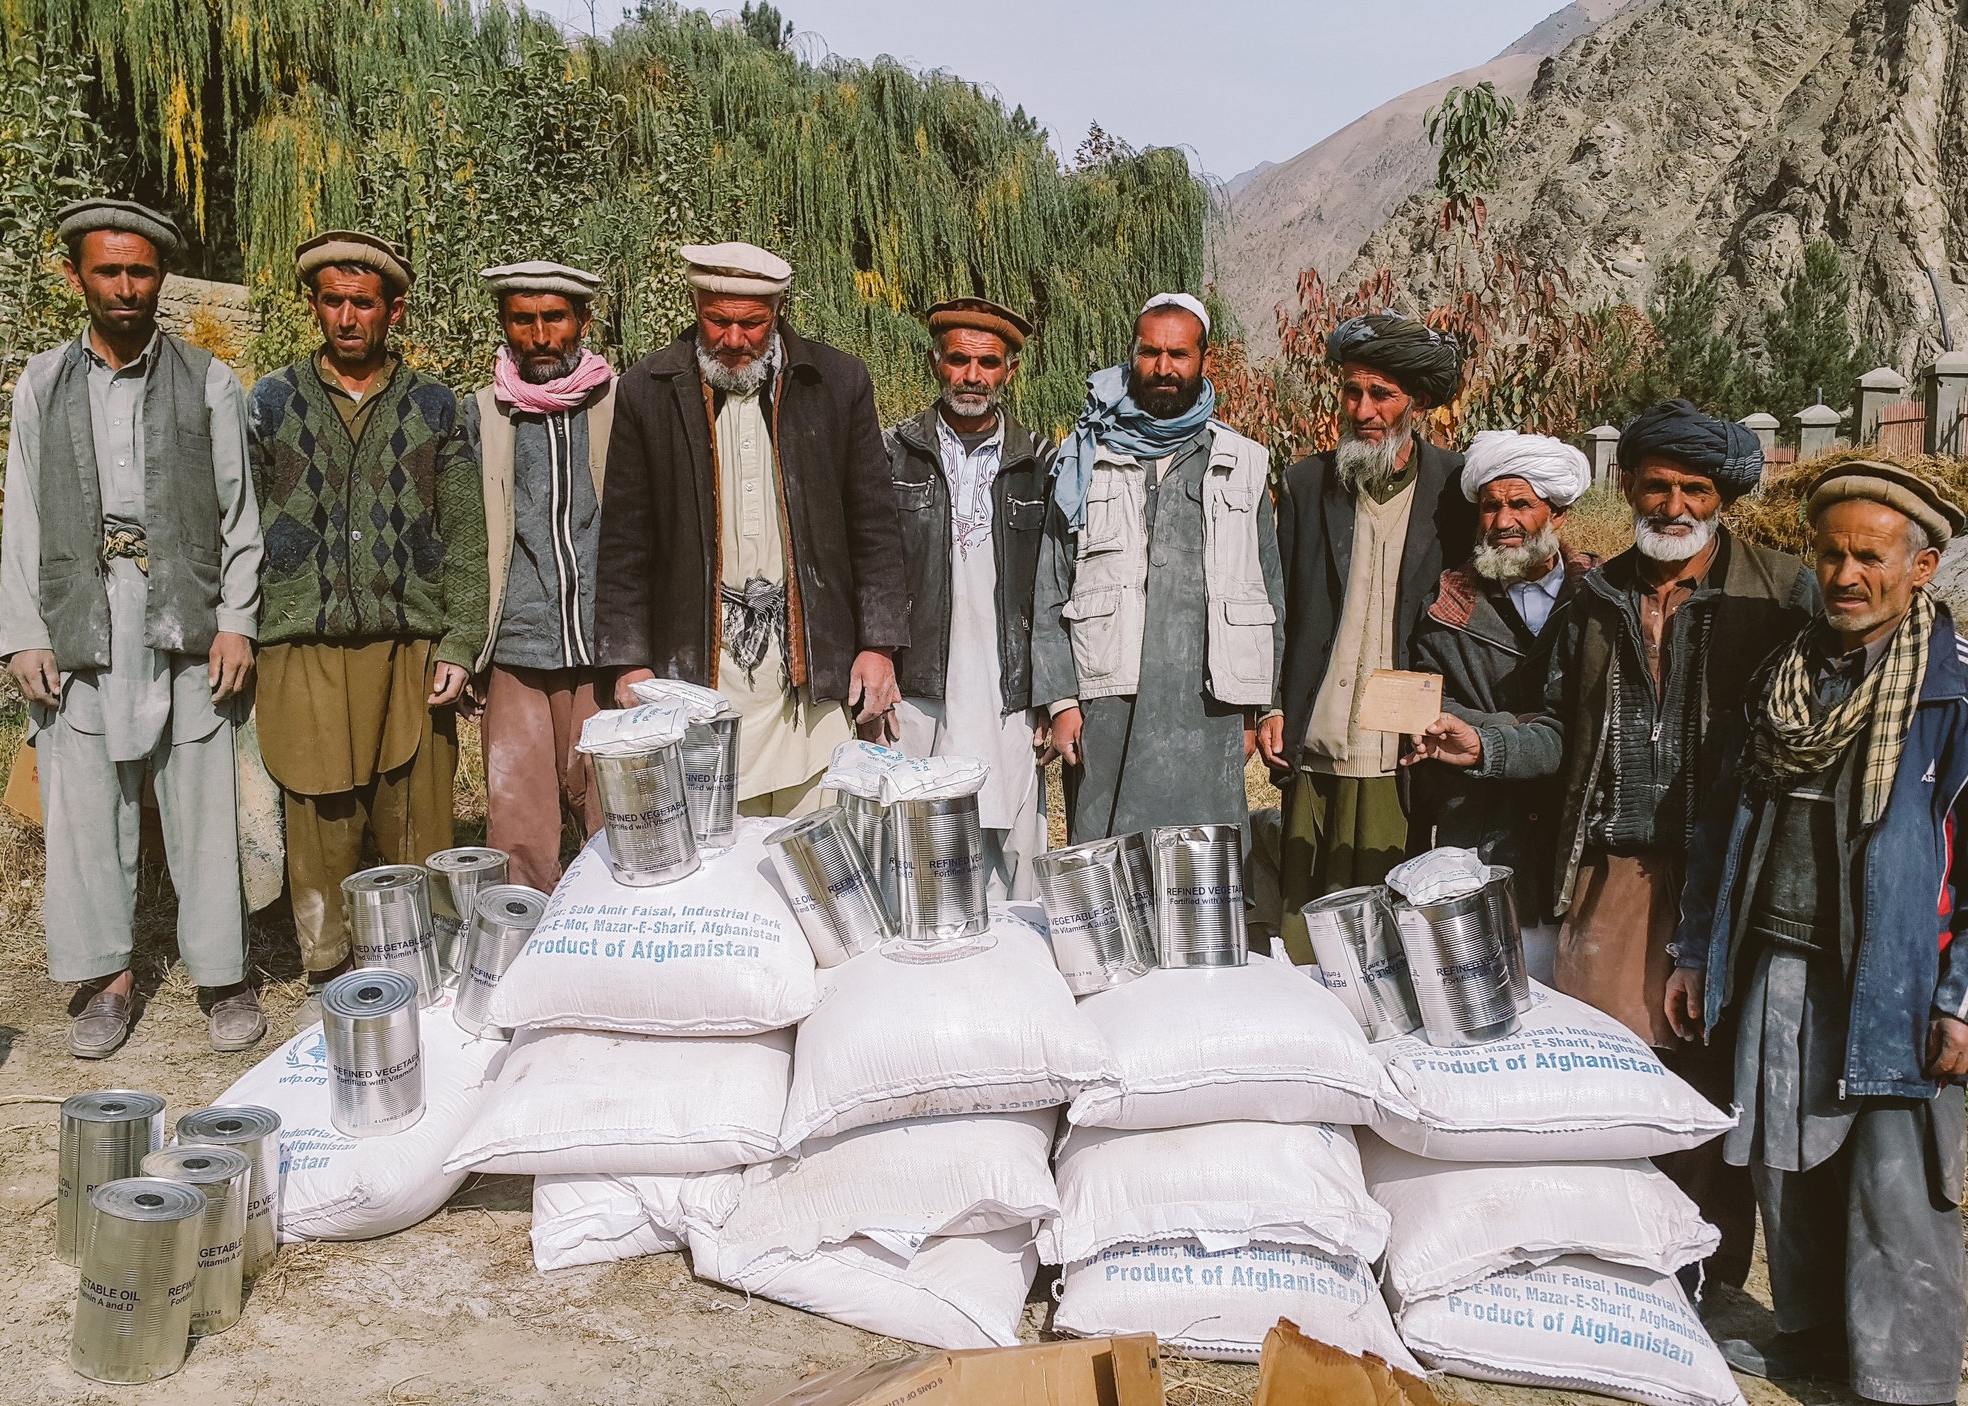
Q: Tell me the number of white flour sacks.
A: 13